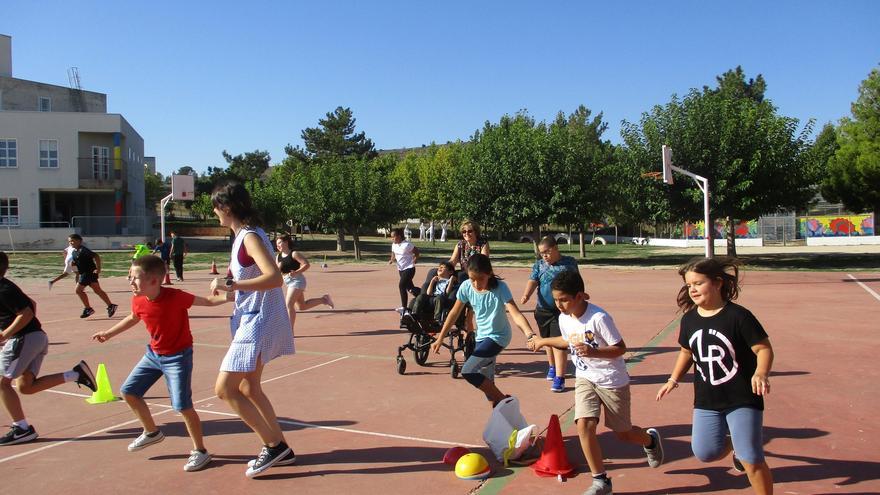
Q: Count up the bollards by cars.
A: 0